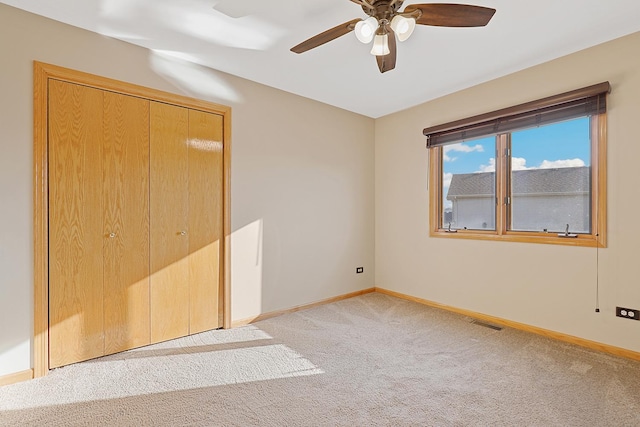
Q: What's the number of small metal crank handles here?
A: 2